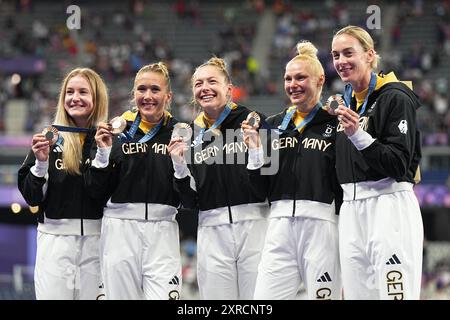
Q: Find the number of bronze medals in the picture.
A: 5